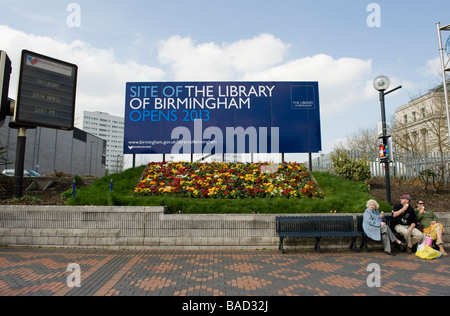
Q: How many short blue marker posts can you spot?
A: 2